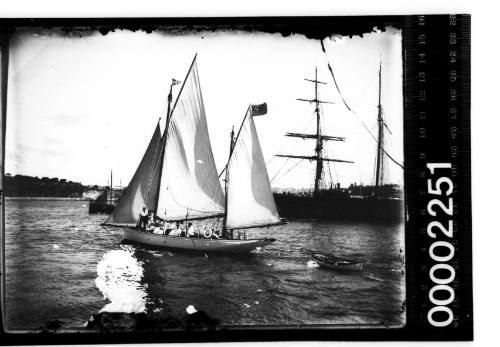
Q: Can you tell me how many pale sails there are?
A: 3